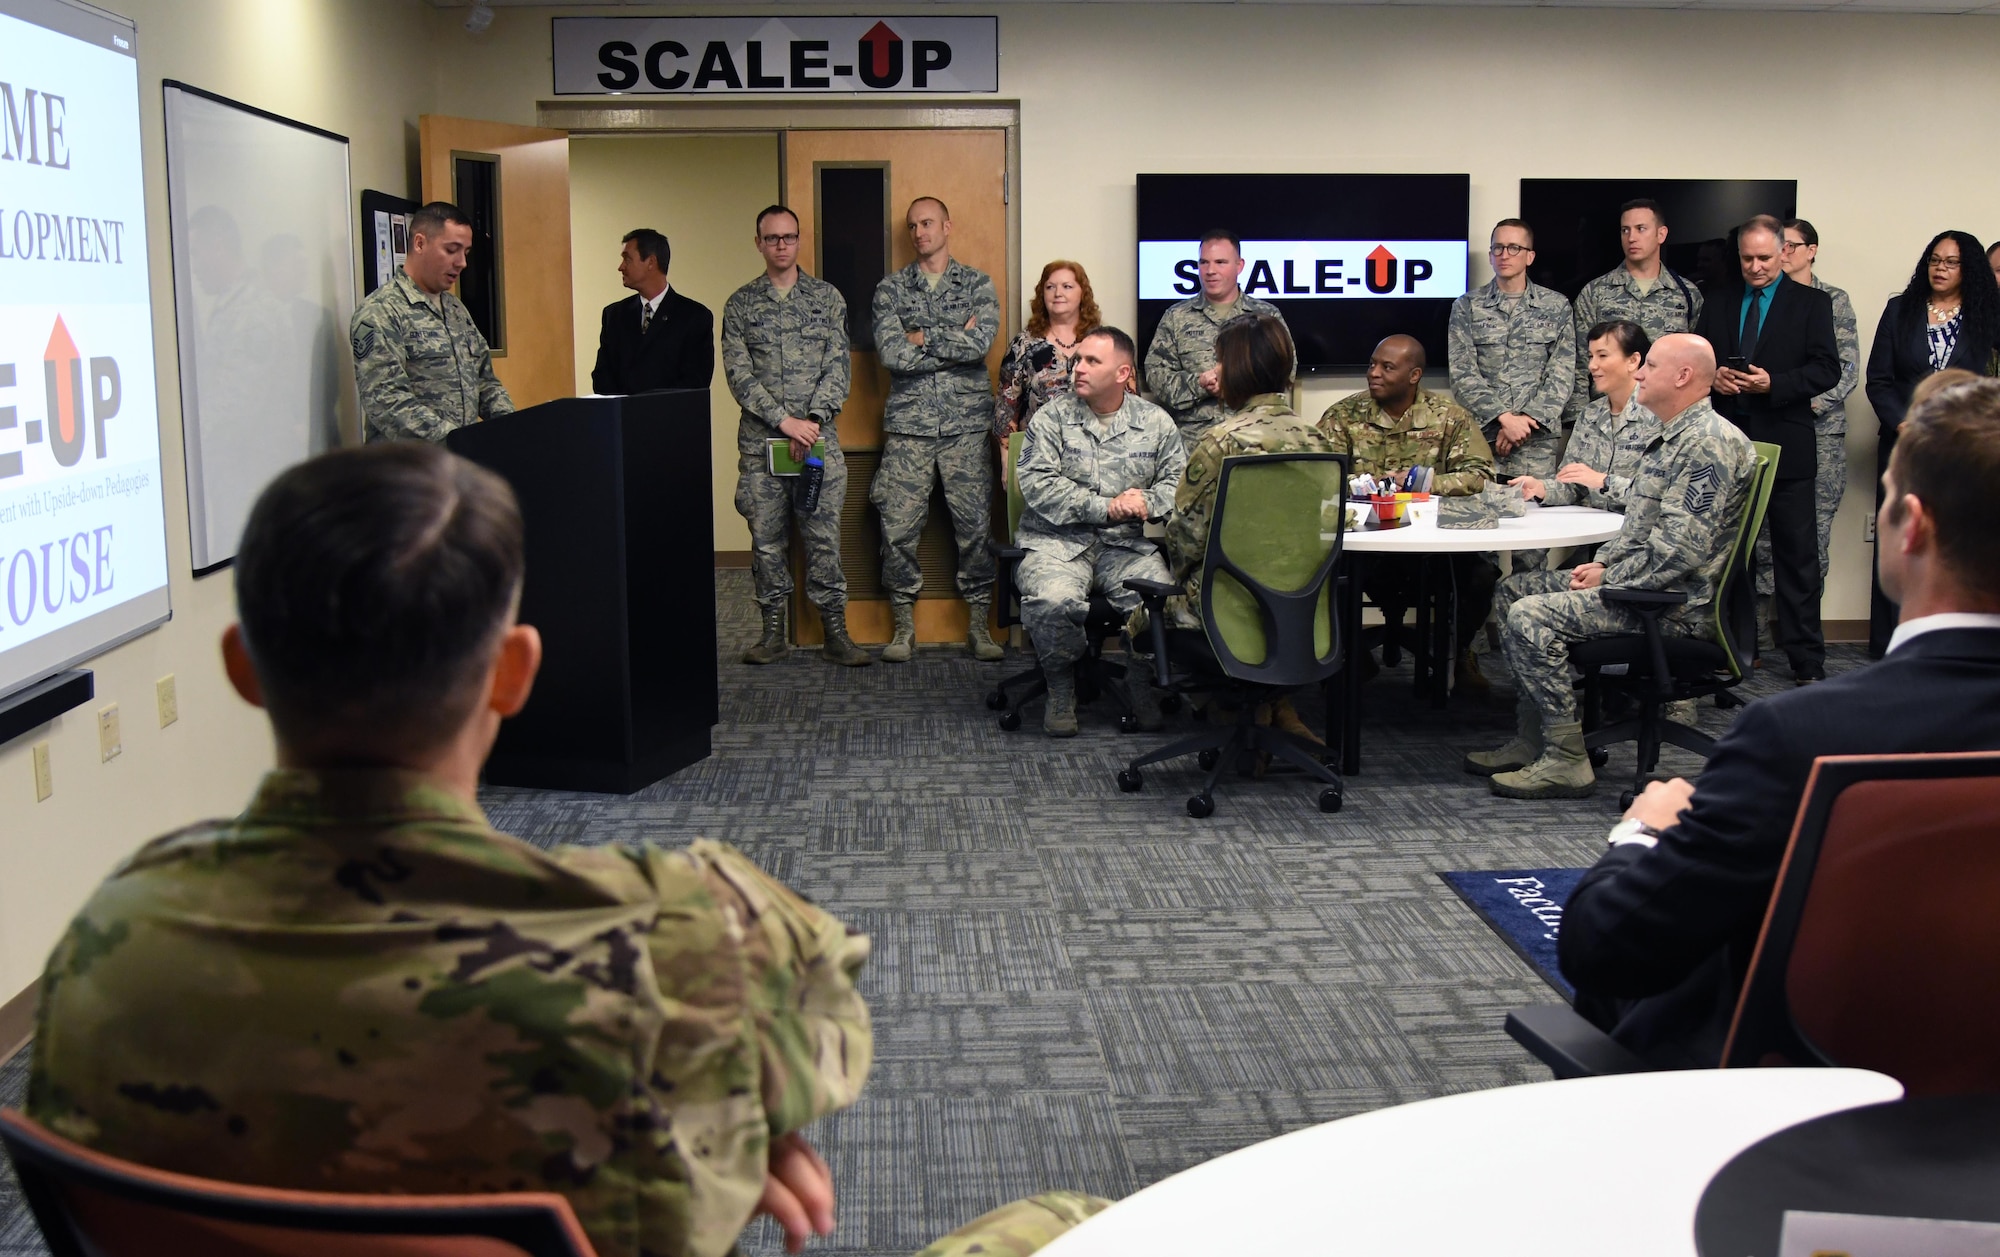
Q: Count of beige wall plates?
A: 3